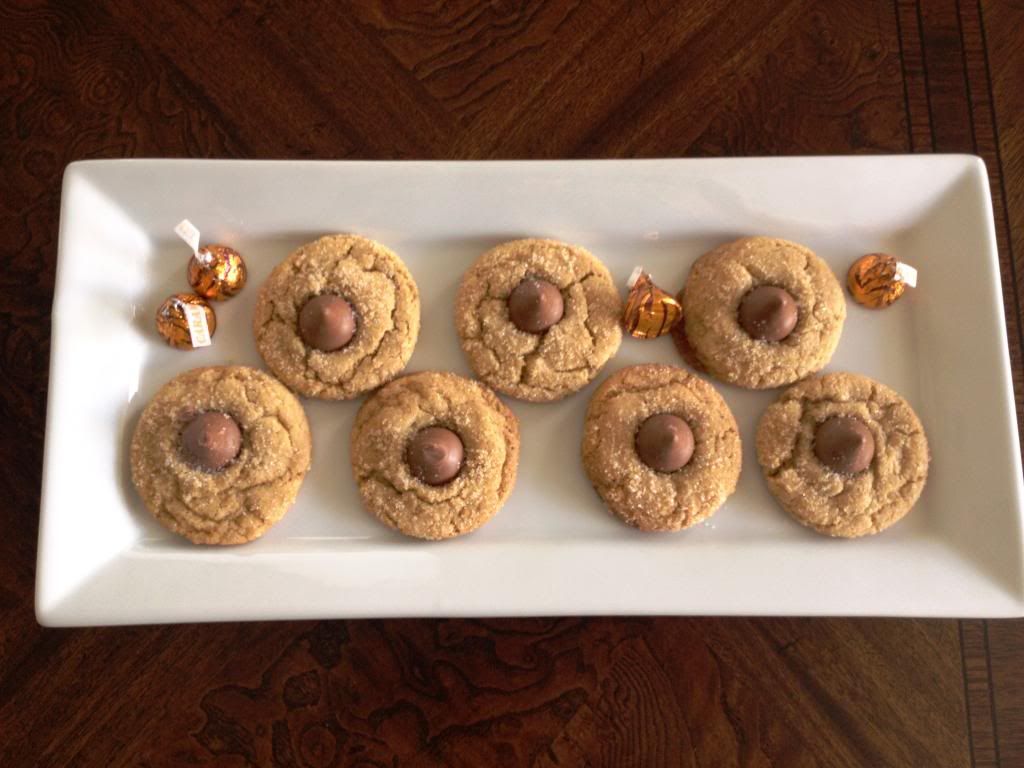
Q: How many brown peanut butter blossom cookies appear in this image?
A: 7